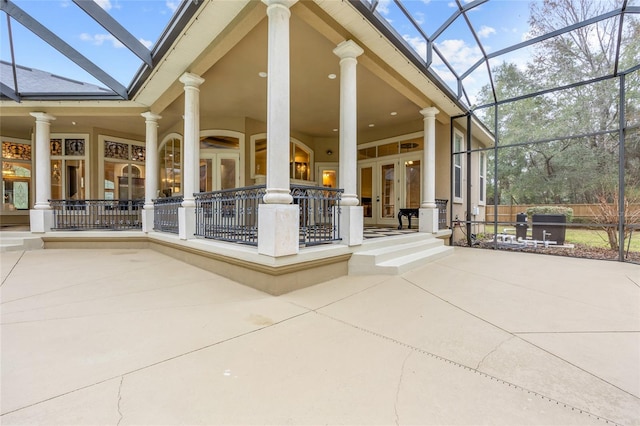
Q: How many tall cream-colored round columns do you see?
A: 6